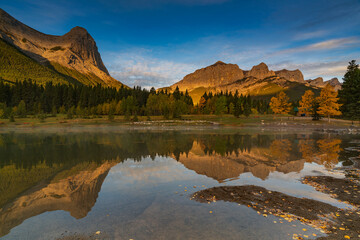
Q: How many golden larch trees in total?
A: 3